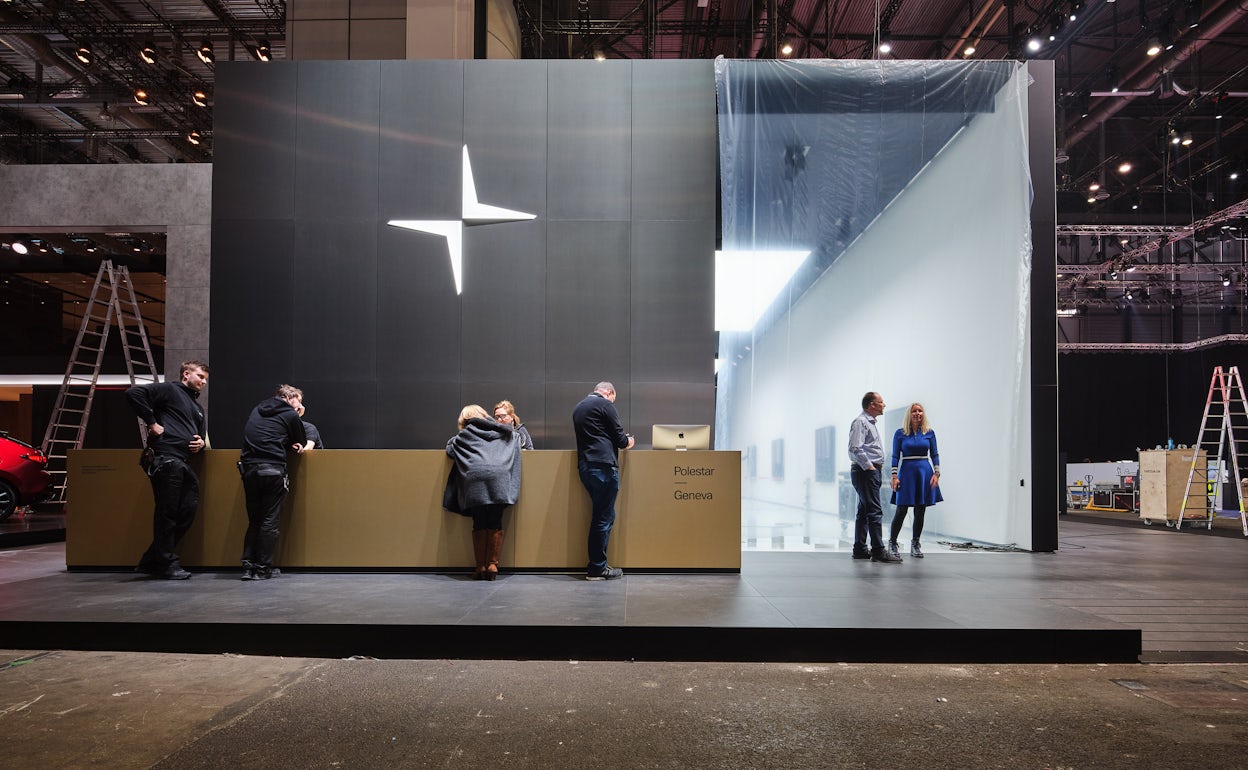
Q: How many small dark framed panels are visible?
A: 3